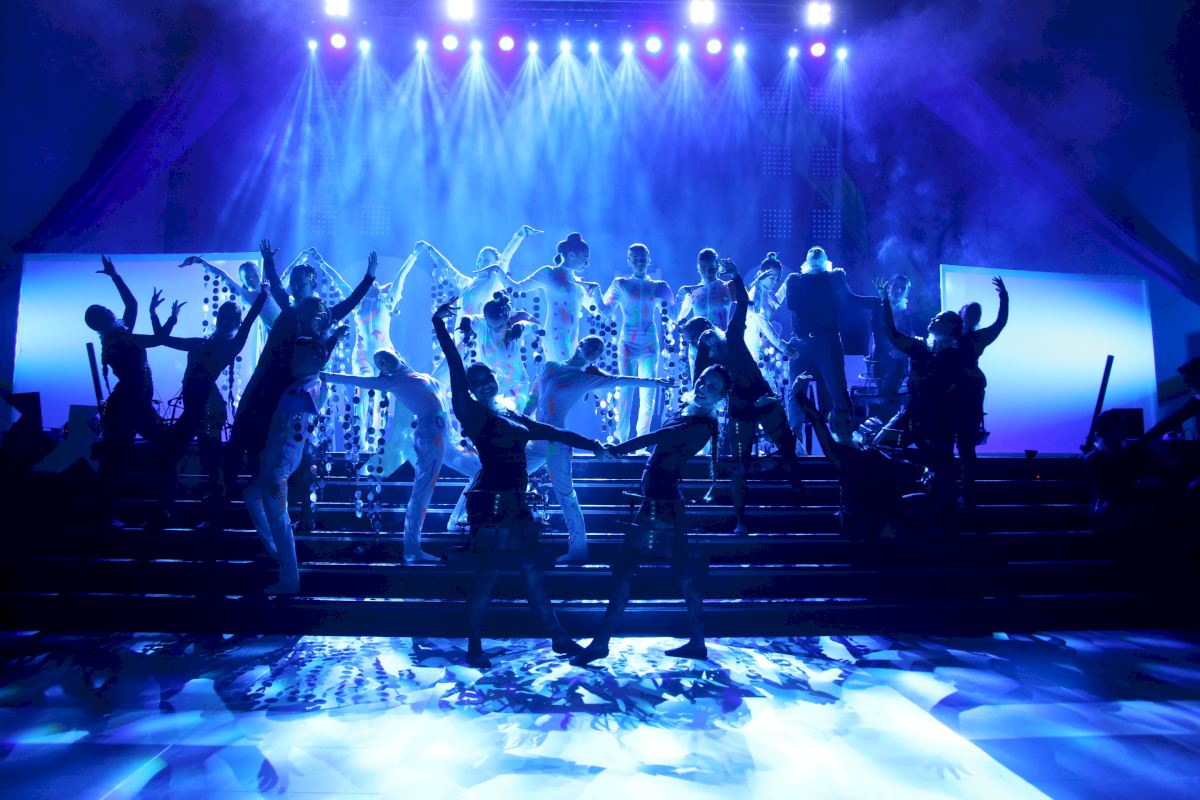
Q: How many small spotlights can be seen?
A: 12